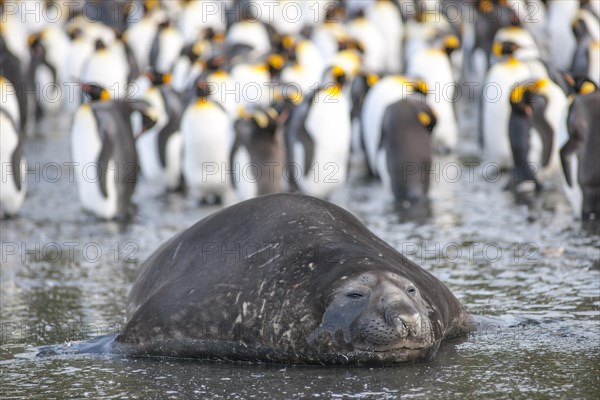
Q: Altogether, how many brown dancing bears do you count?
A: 0